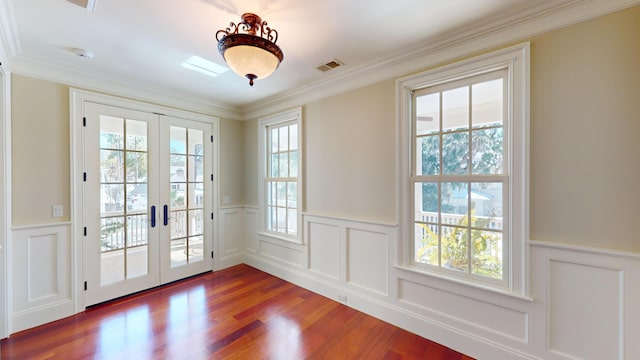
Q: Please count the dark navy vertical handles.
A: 2